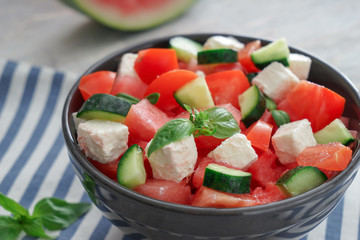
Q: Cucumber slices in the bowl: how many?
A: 10